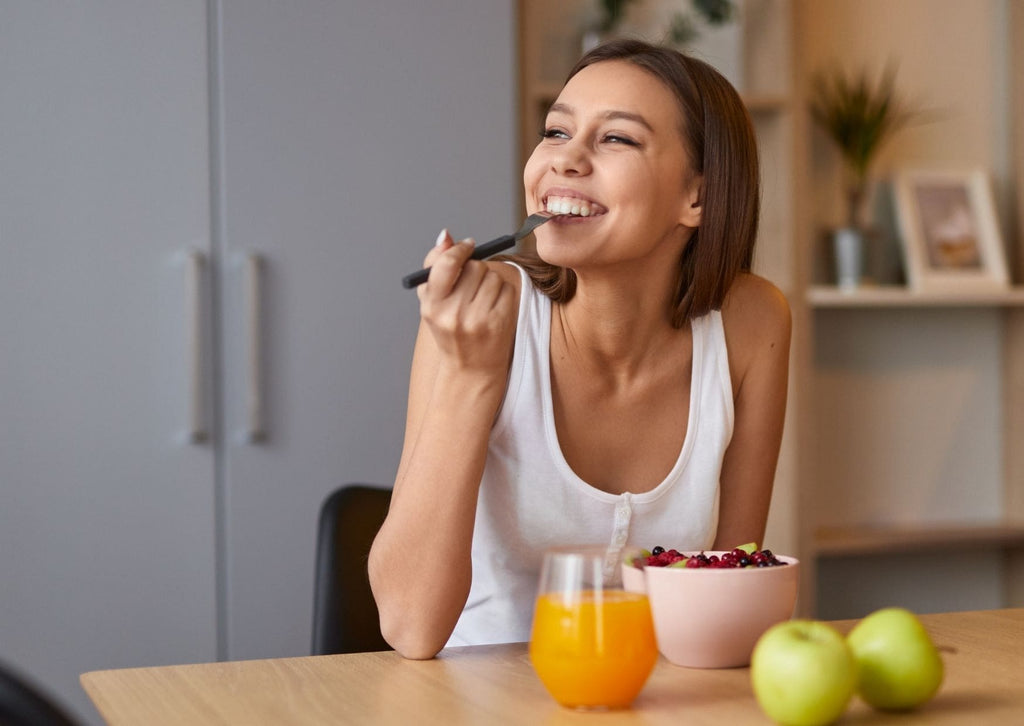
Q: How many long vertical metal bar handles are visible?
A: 2